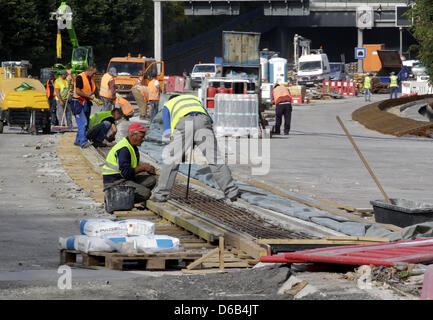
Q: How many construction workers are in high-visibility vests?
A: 13